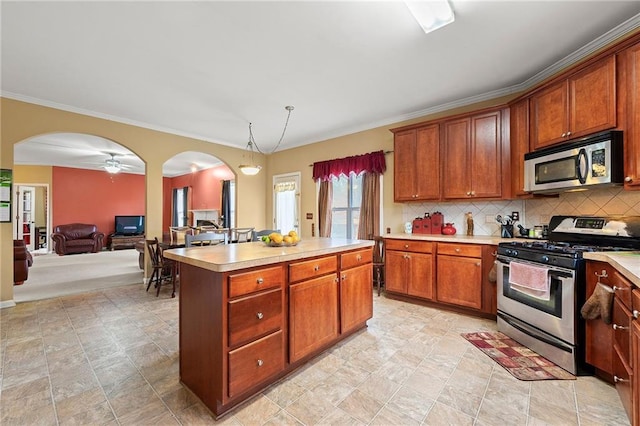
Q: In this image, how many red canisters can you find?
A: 3